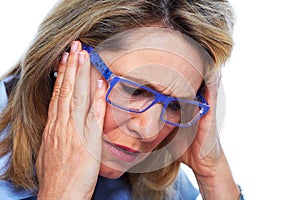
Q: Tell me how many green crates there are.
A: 0